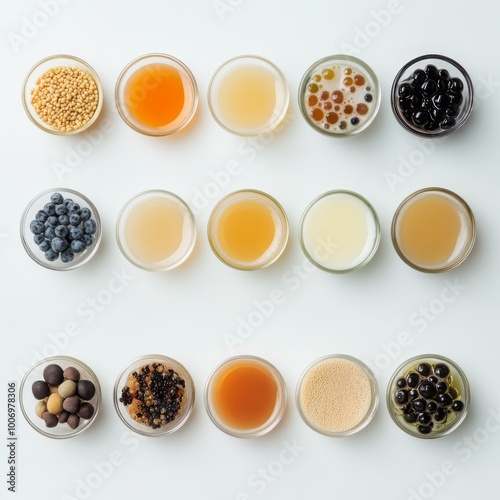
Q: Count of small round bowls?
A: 15